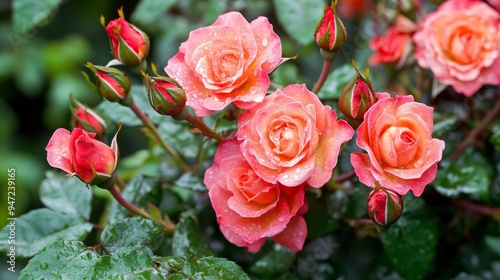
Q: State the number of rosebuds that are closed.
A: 7